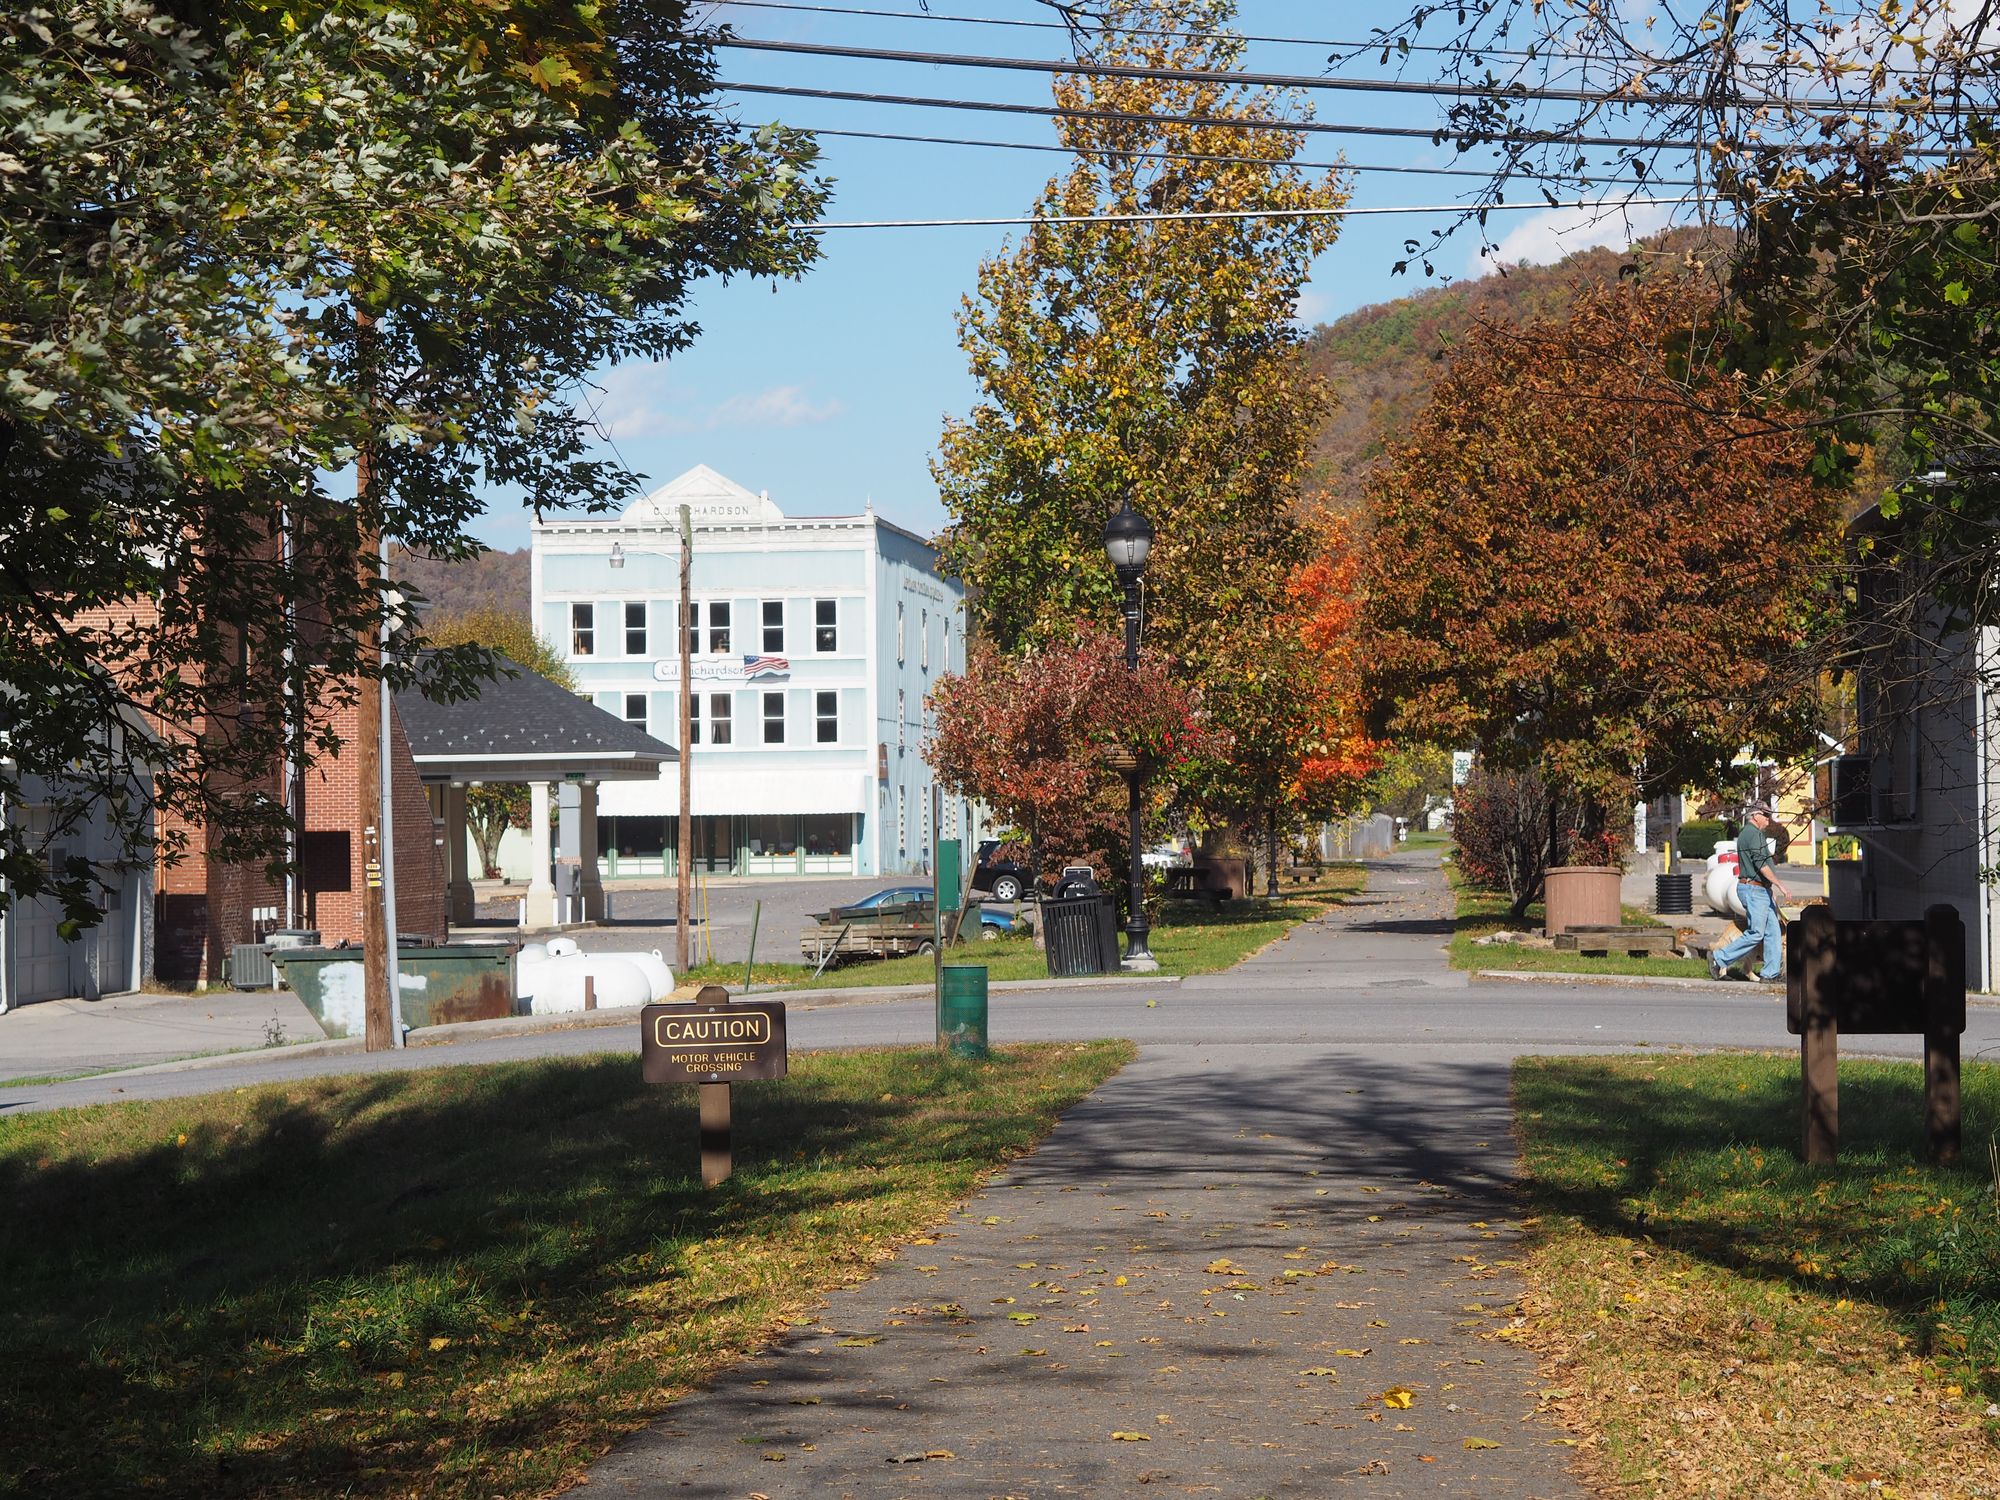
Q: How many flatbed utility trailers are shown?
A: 1